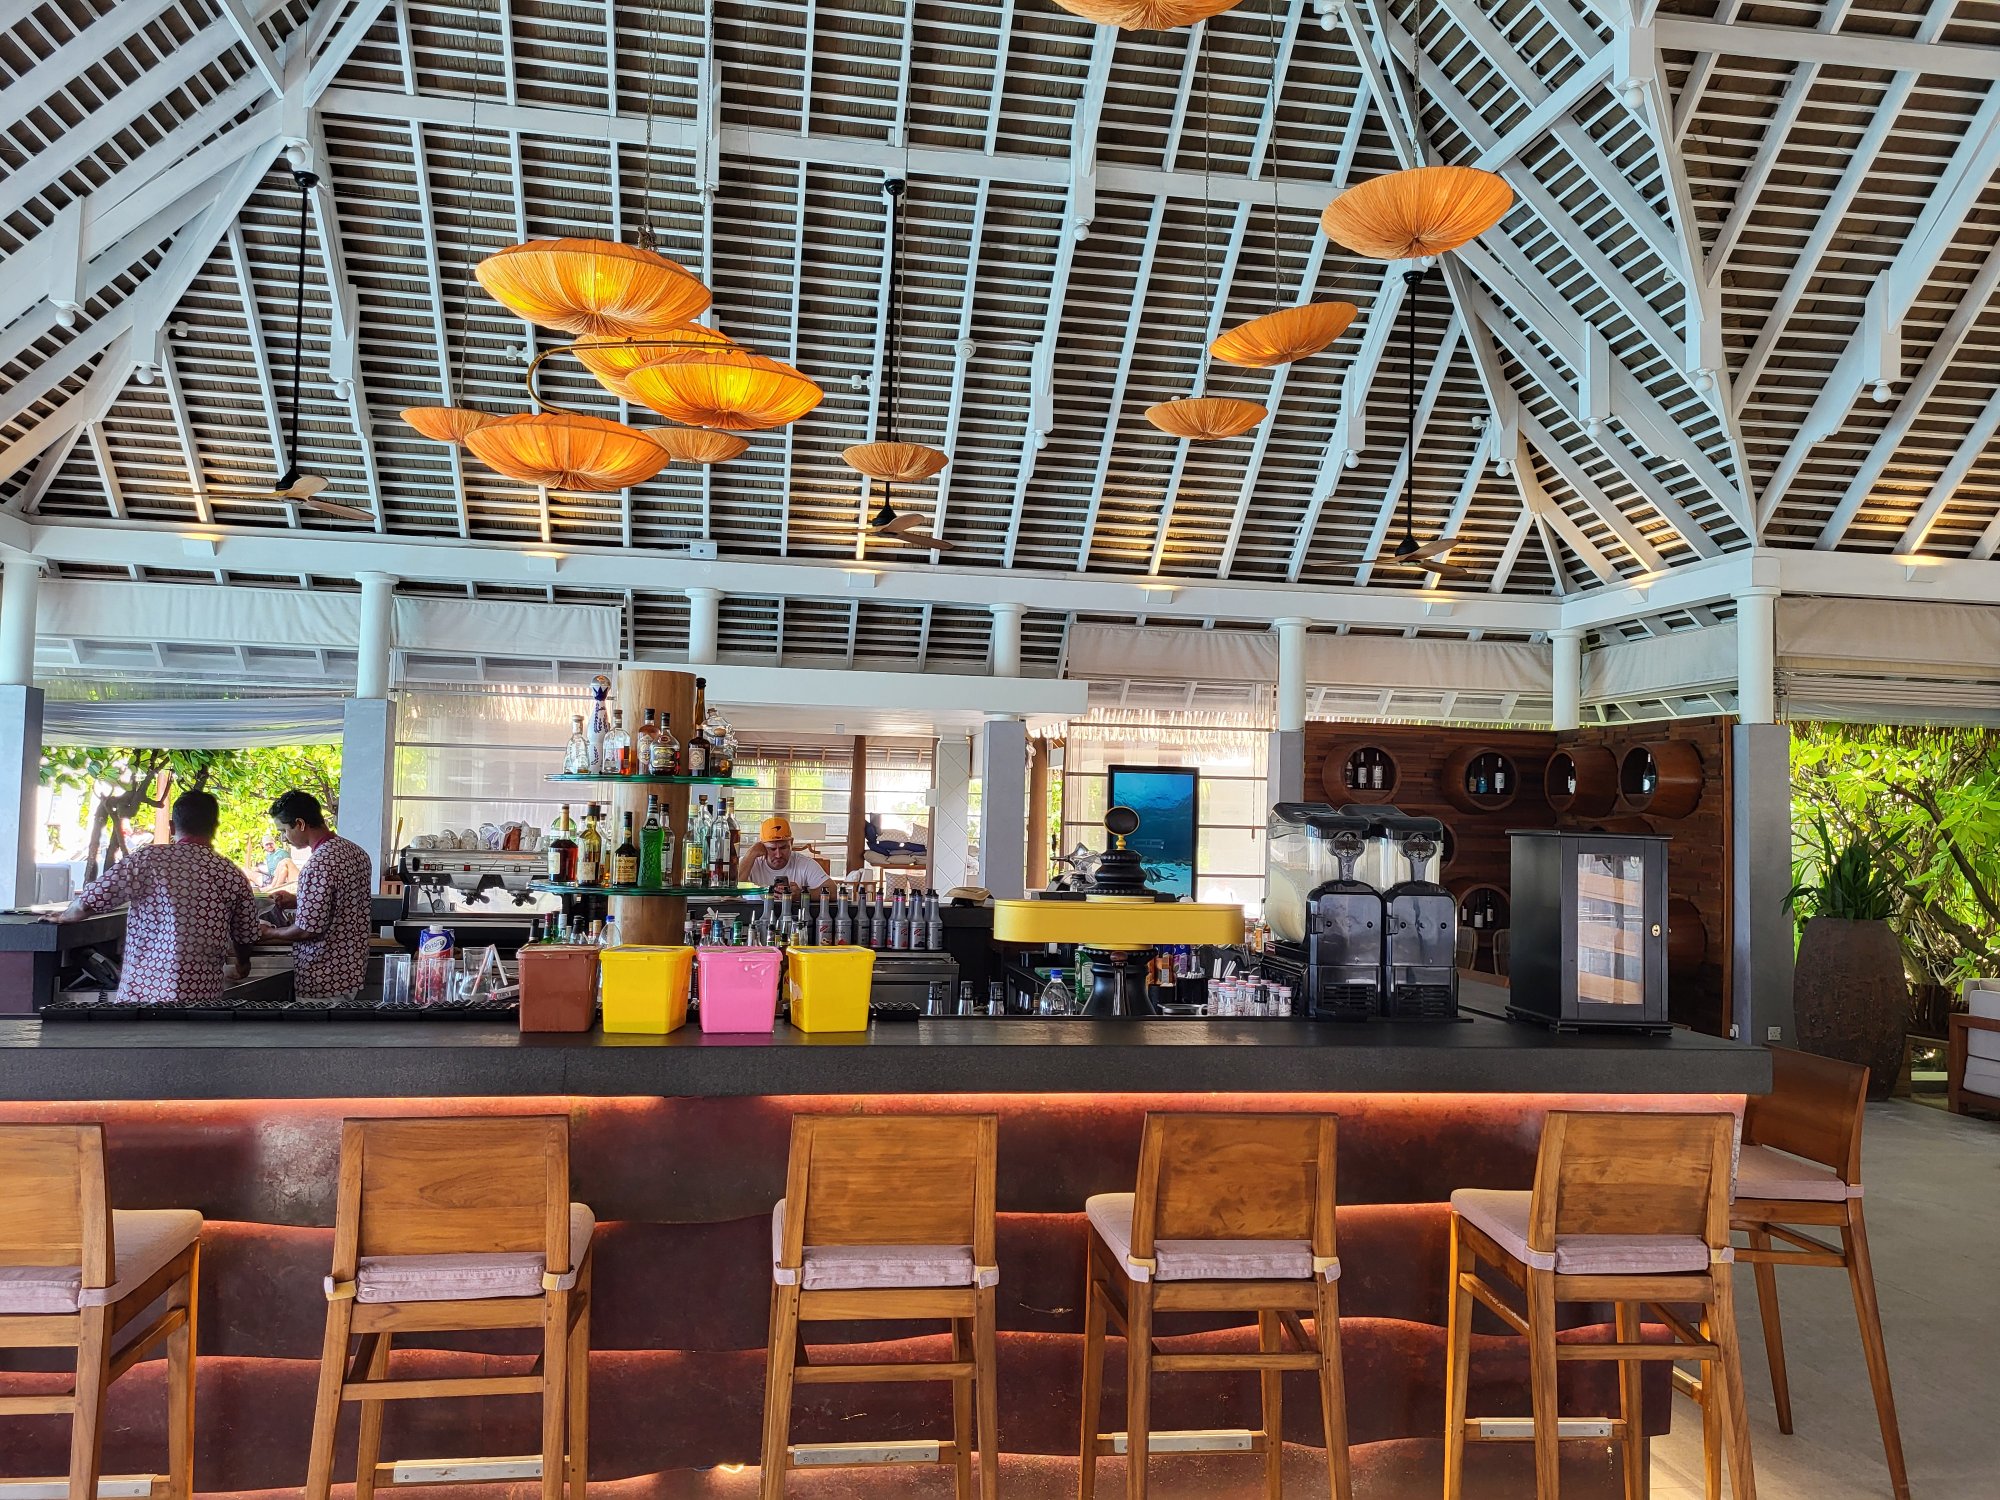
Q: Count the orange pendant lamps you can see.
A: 11